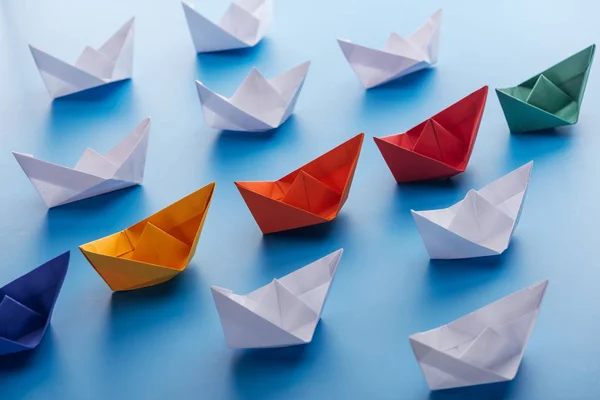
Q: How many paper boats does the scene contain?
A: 13